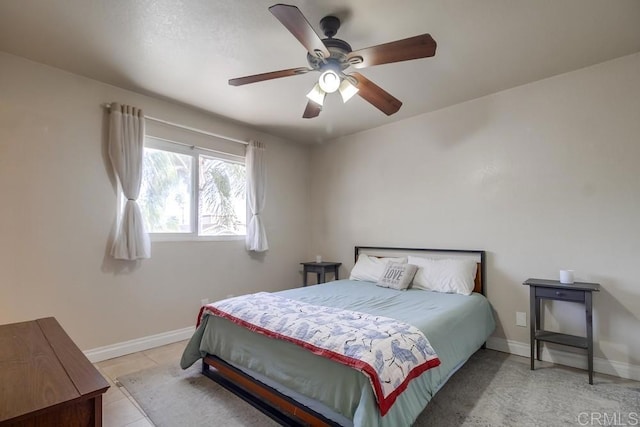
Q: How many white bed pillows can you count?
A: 2